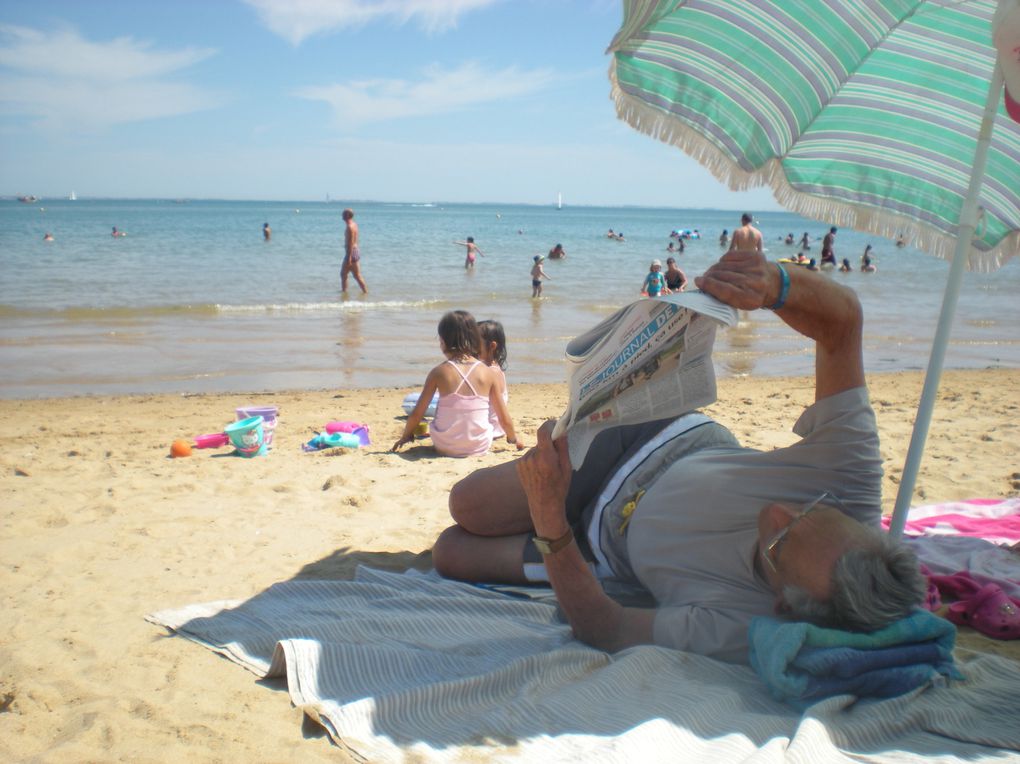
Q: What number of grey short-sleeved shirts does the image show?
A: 1